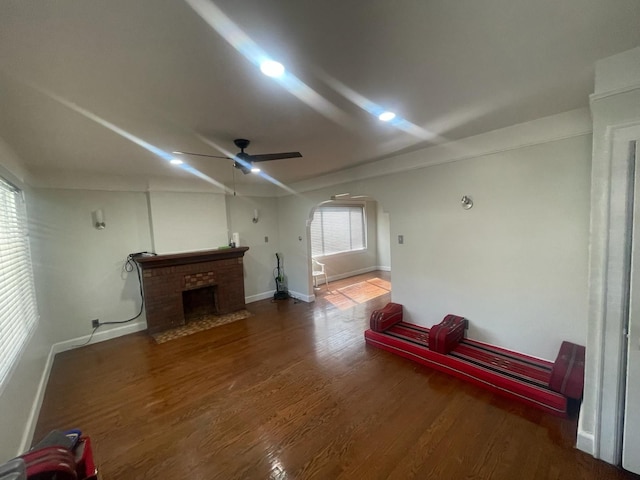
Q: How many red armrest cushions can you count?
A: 3